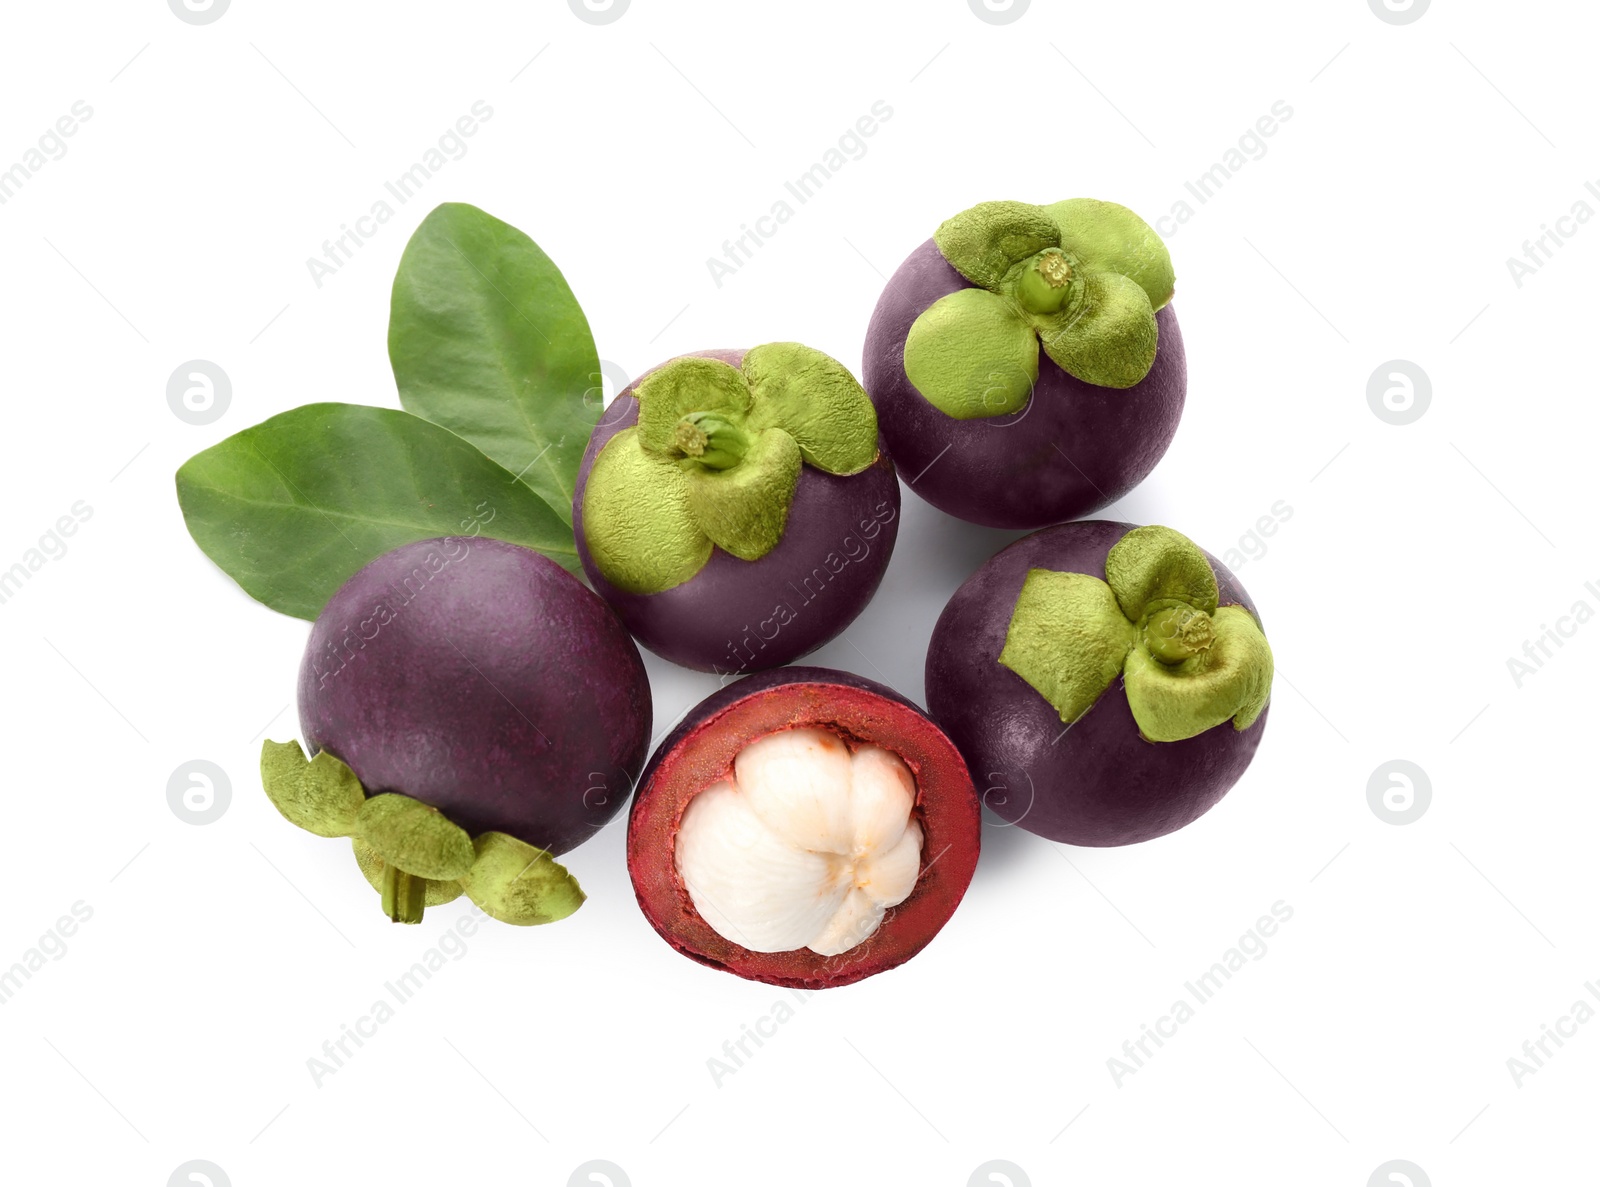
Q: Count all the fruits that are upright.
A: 3